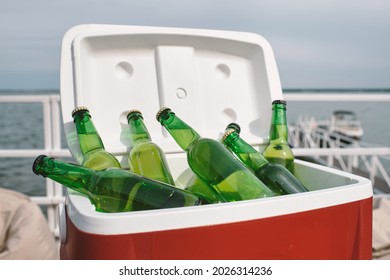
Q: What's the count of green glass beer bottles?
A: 7